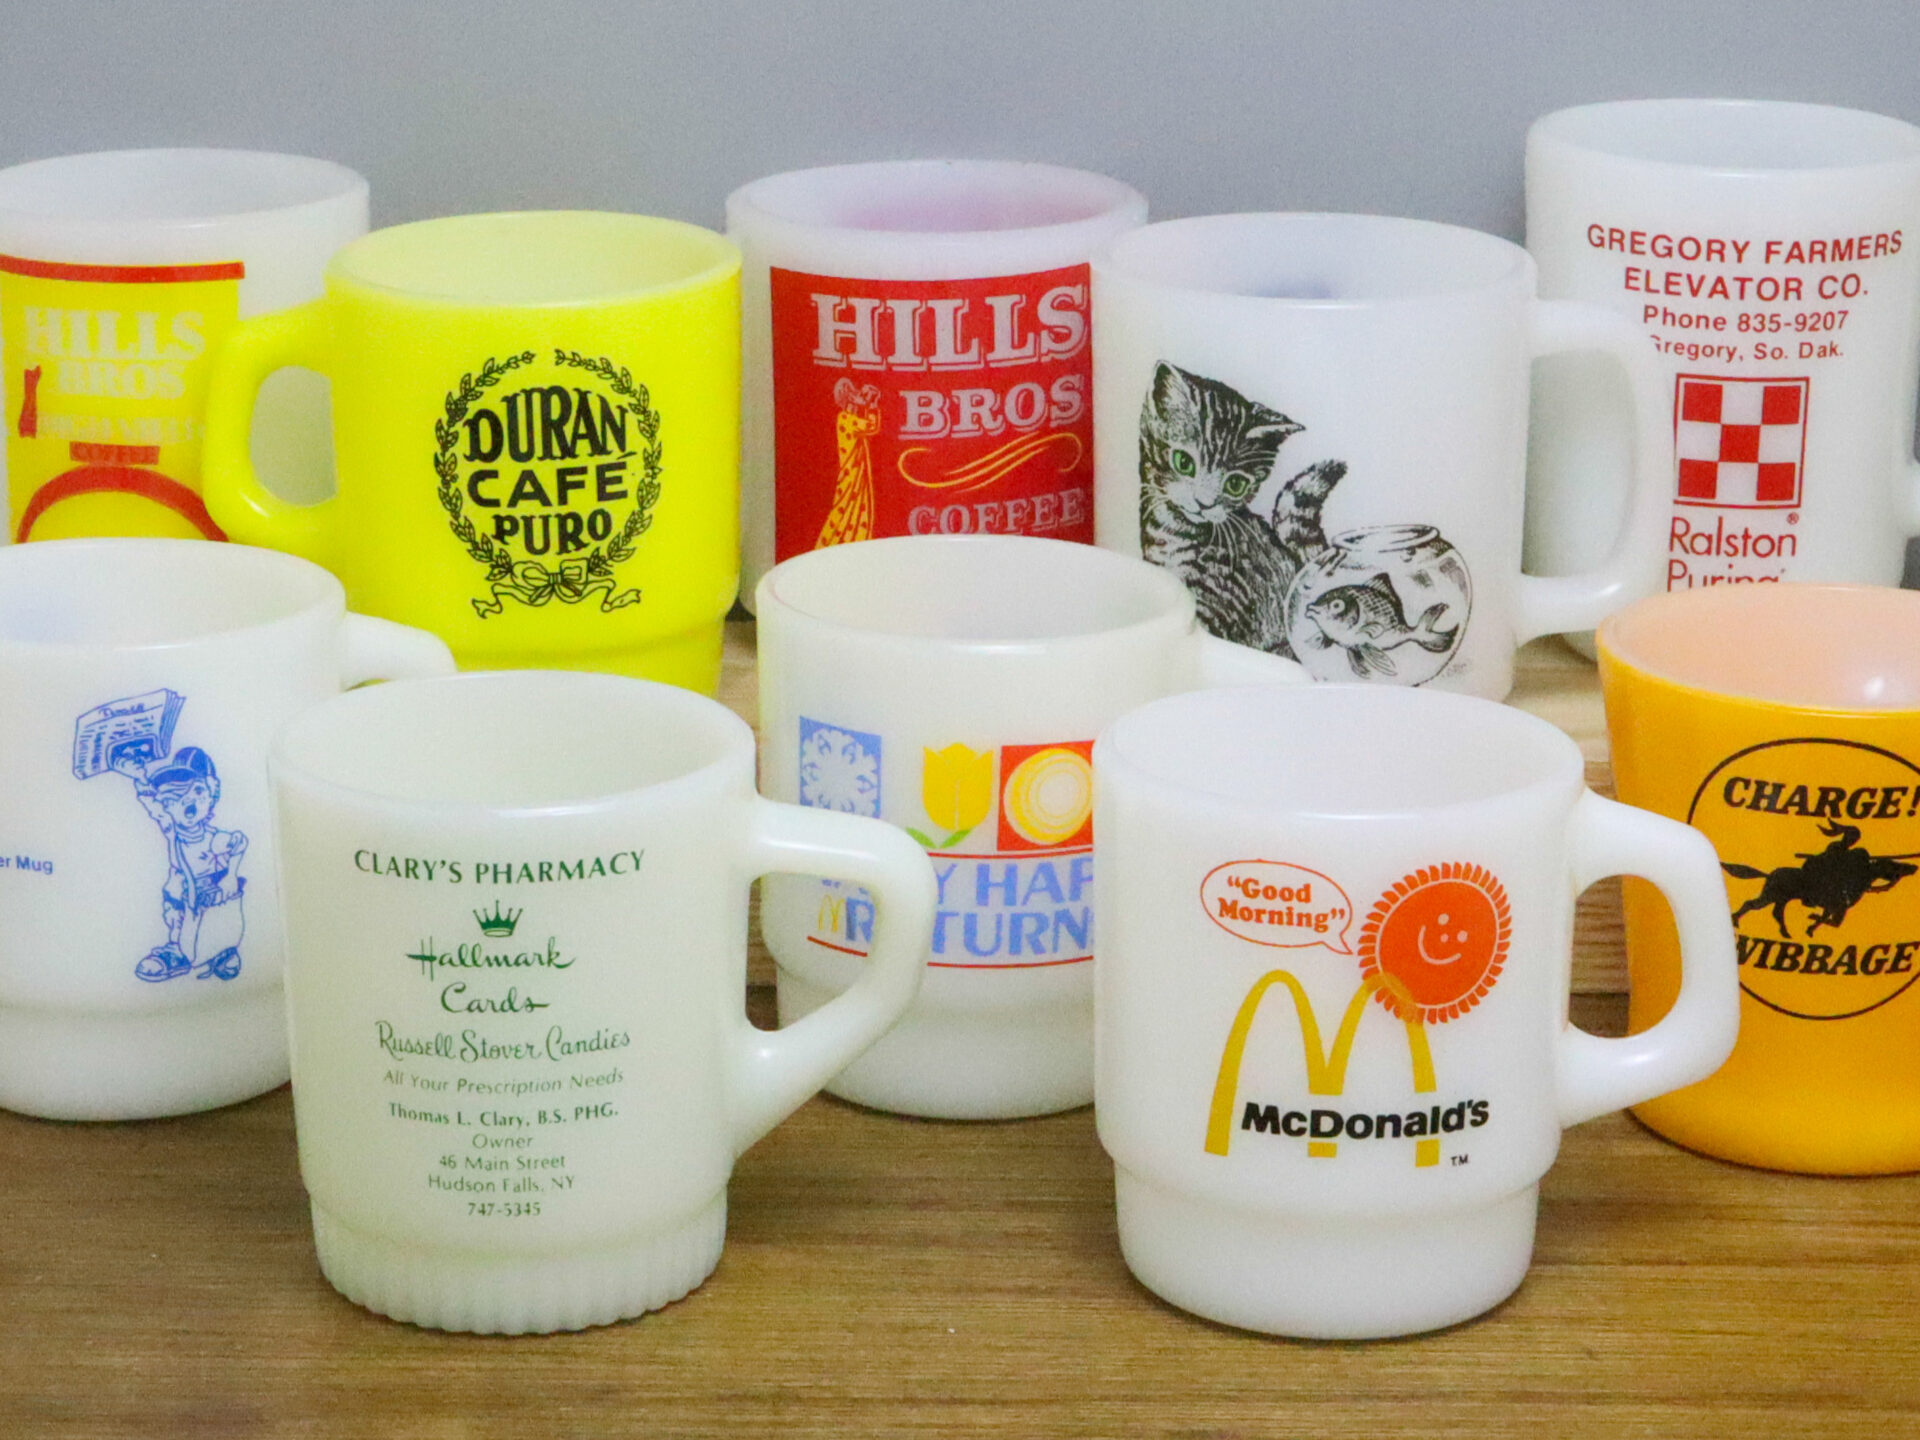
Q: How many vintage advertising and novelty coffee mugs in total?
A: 10